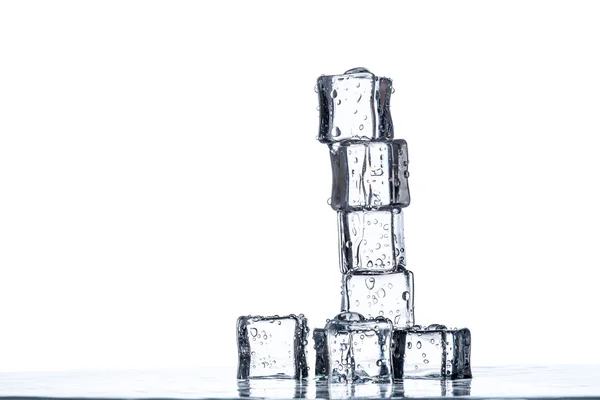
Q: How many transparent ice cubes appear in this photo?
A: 8